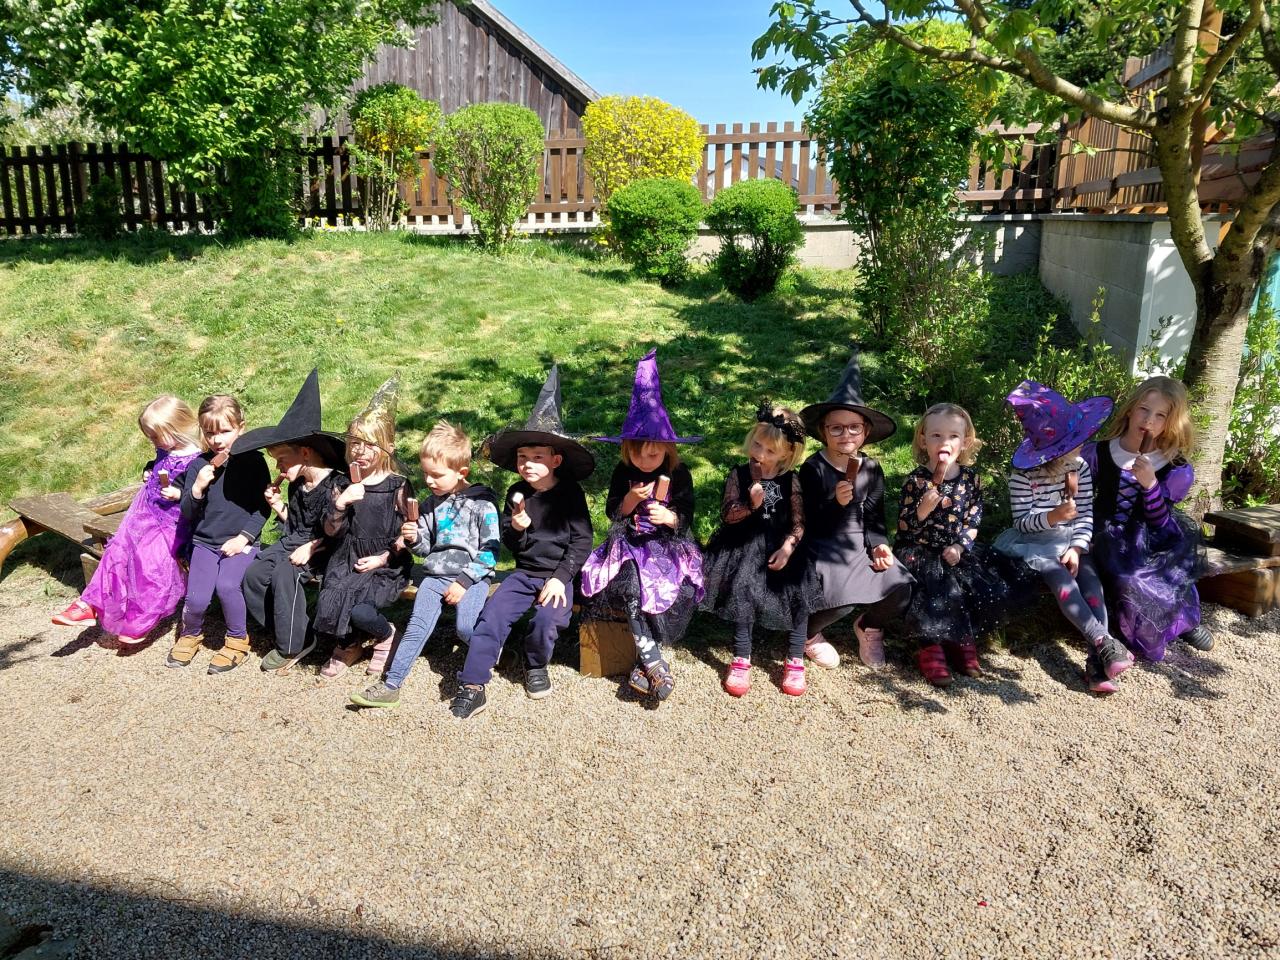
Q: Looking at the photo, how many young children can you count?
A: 12